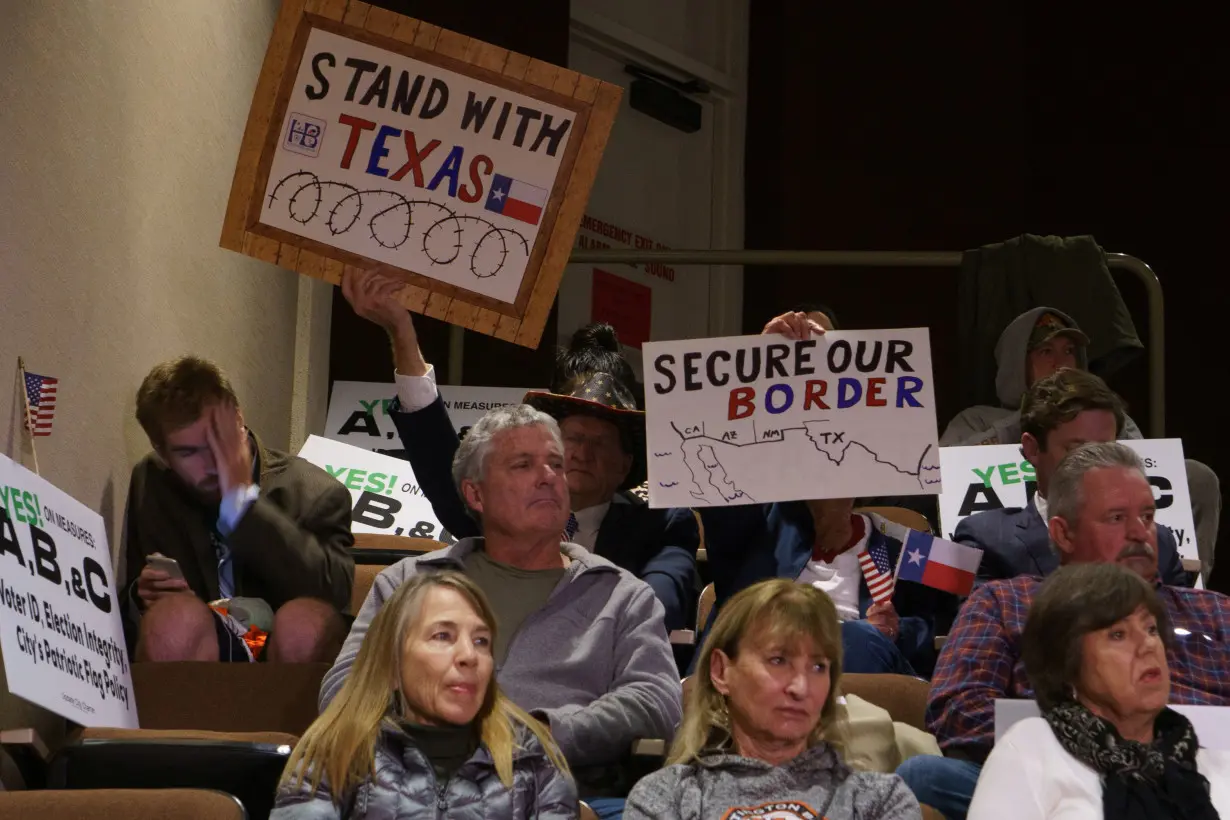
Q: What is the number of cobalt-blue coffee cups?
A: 0